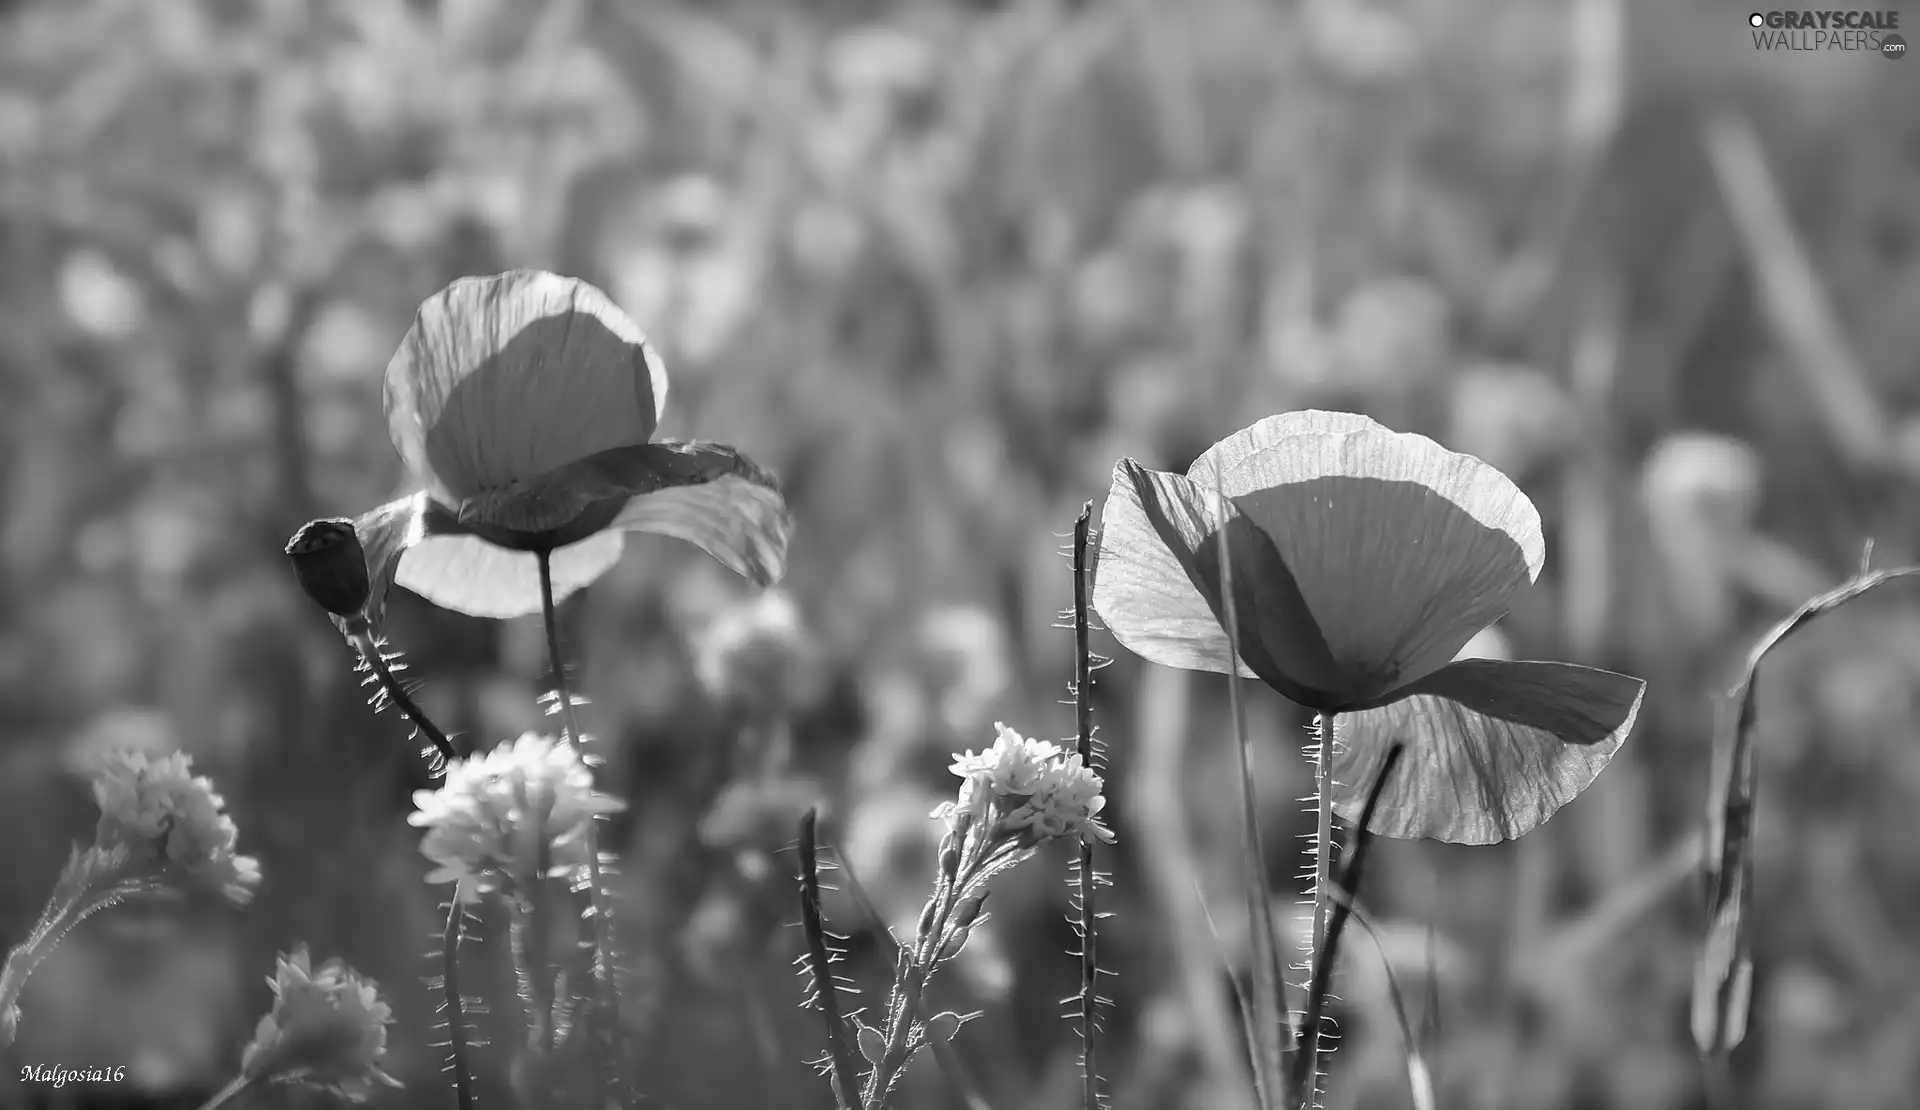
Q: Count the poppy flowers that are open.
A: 2